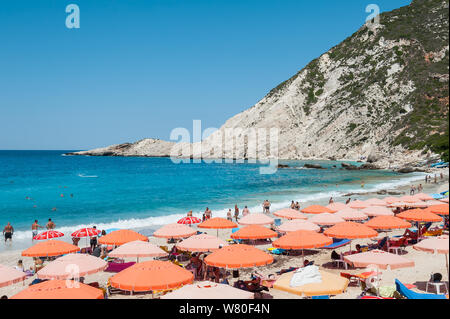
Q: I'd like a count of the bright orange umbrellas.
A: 13